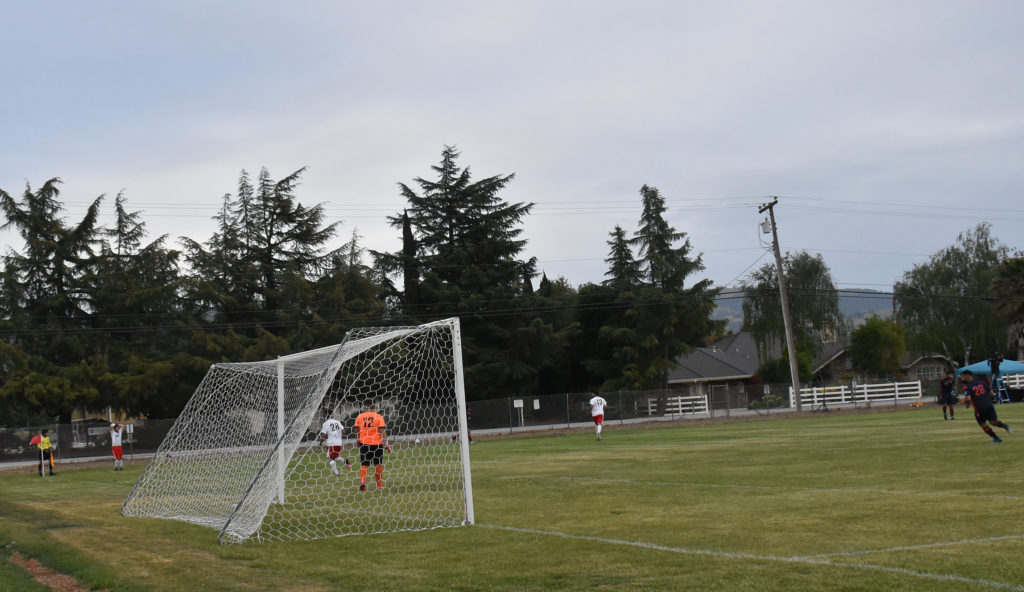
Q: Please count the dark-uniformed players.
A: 2